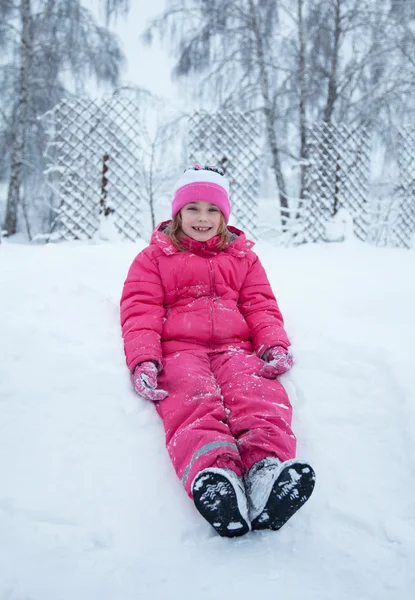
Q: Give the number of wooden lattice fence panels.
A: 4